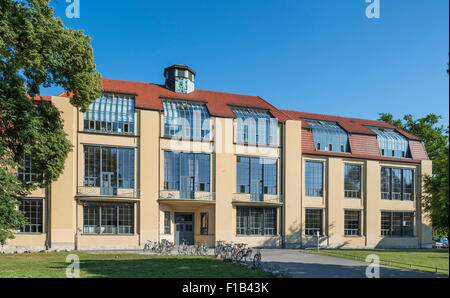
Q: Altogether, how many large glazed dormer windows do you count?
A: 5